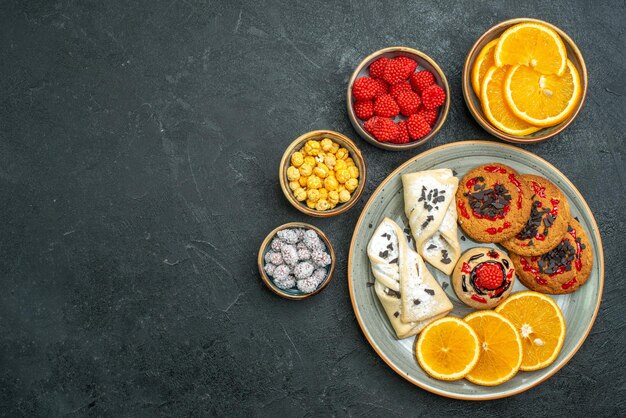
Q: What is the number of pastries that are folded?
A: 2